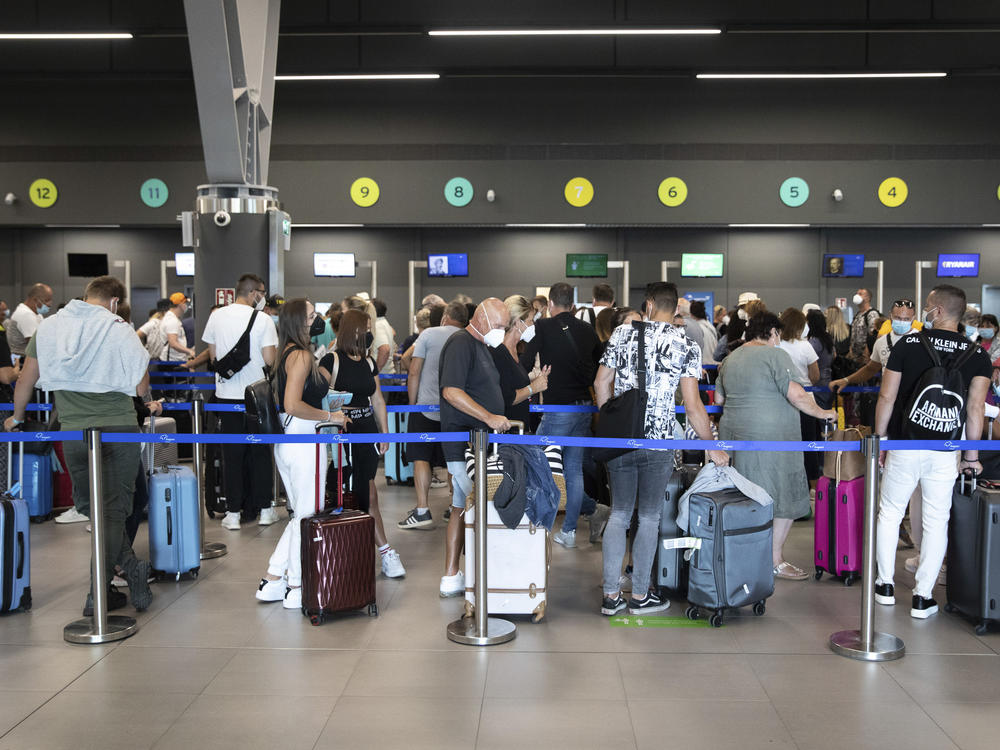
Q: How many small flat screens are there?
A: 8